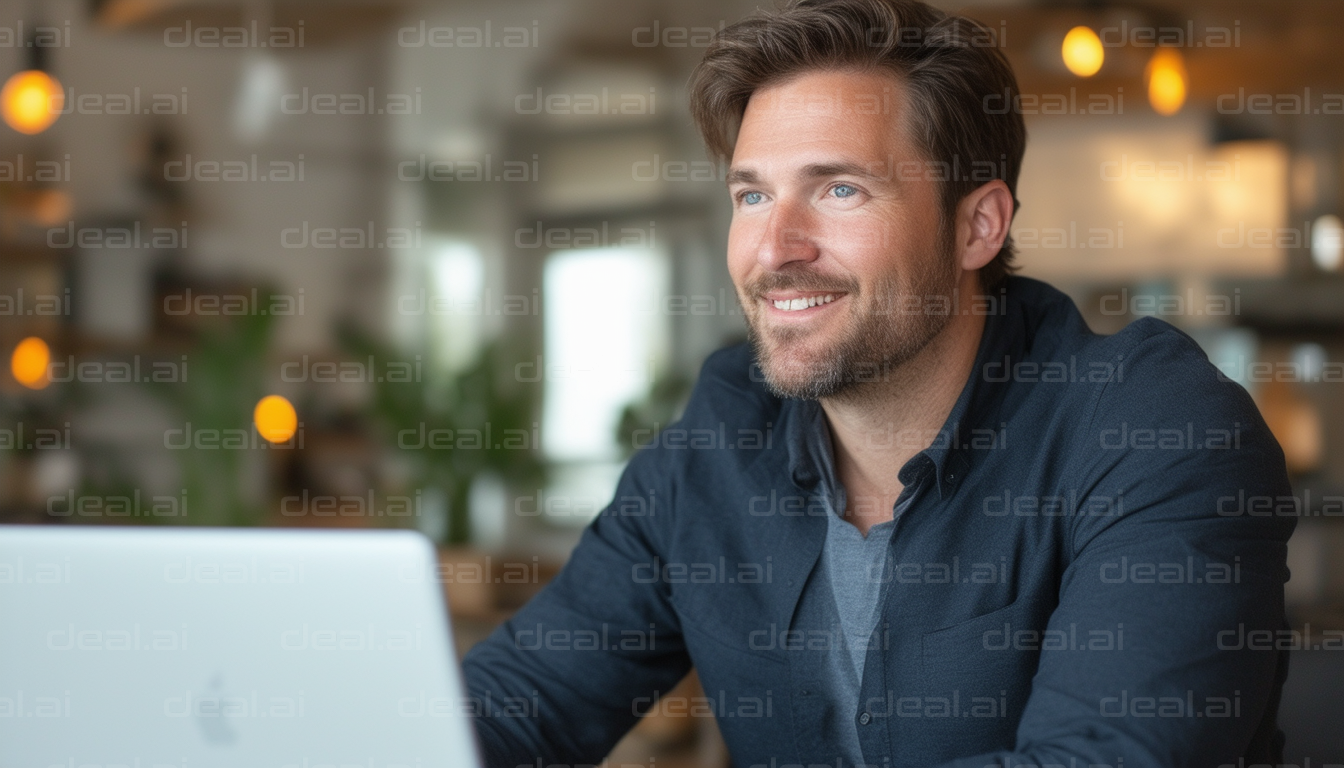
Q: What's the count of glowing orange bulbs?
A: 5